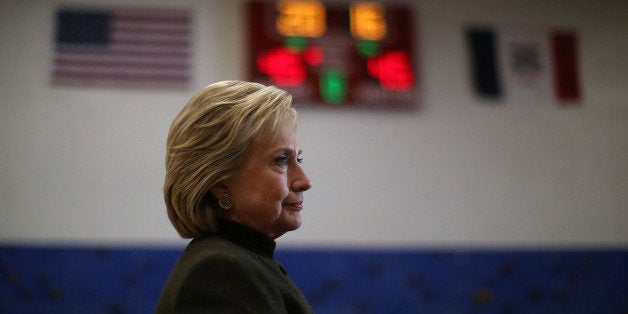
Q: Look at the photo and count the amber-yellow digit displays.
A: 2